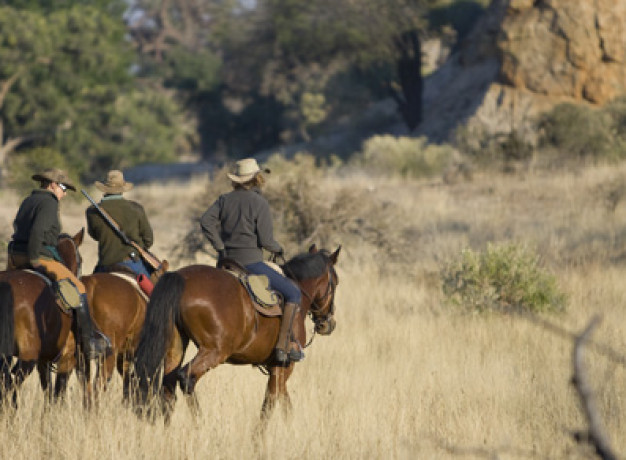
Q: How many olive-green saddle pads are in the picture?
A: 2